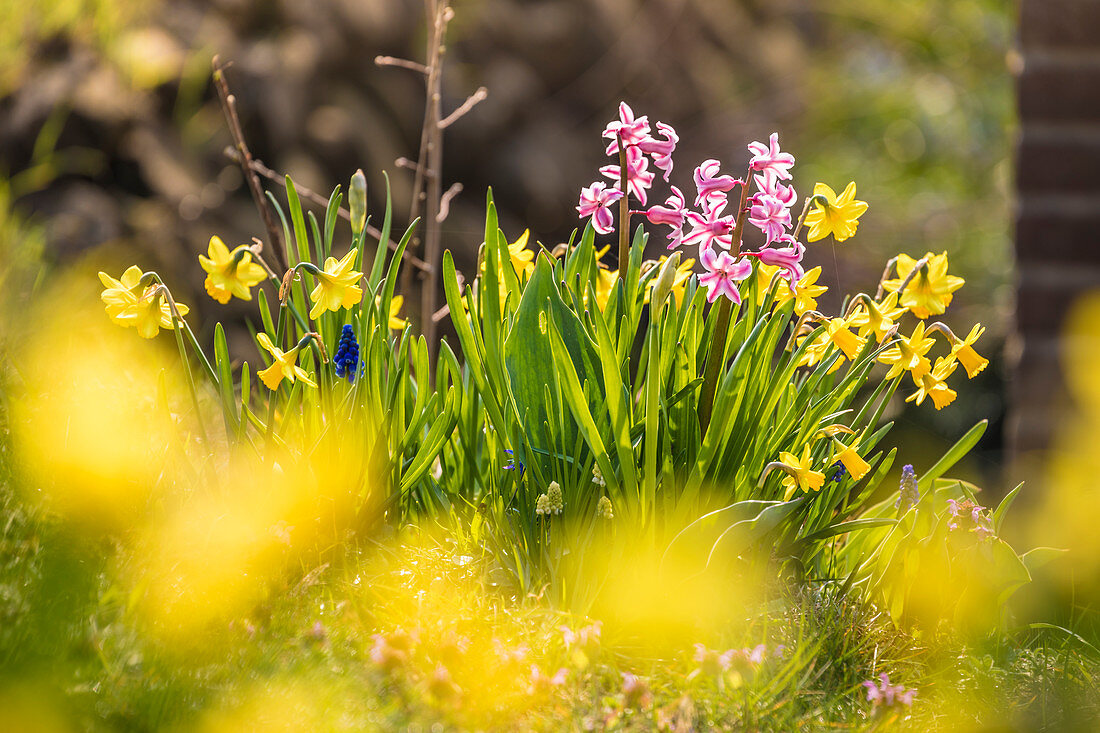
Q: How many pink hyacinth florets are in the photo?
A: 12